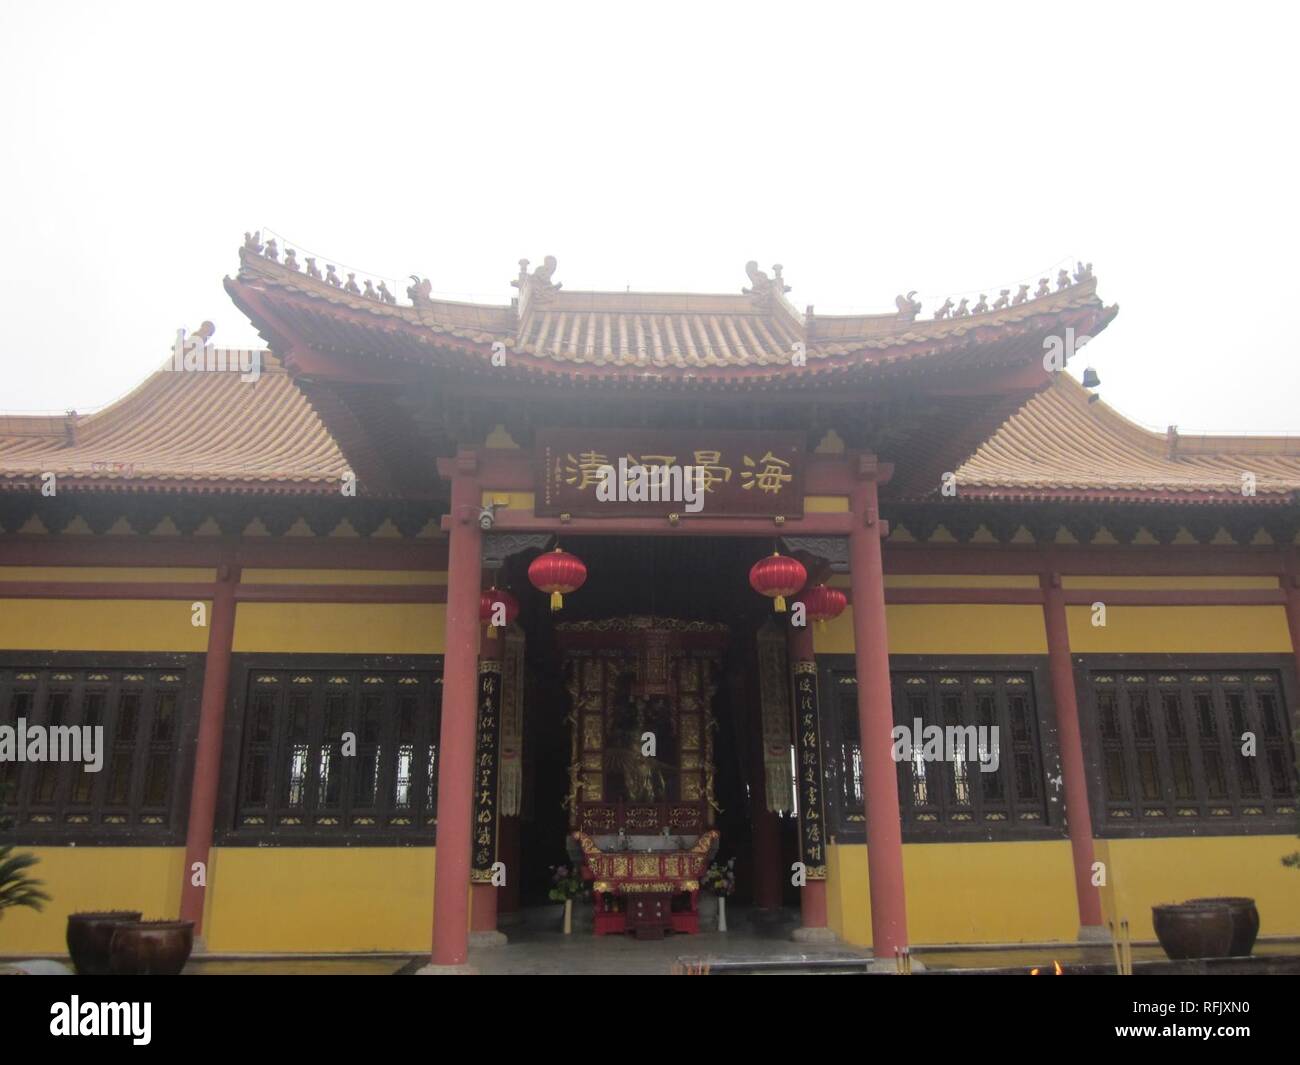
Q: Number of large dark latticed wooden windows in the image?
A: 4